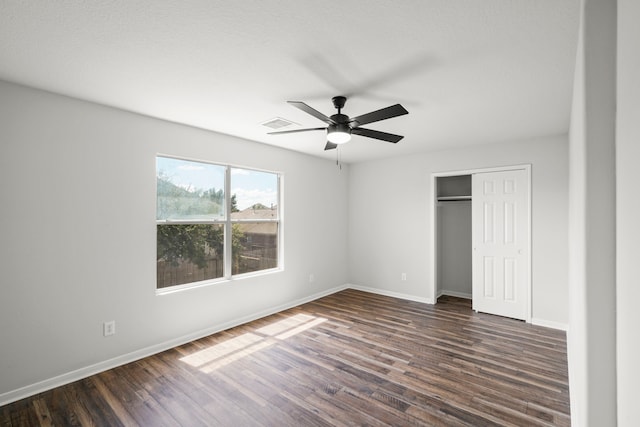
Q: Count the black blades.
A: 5